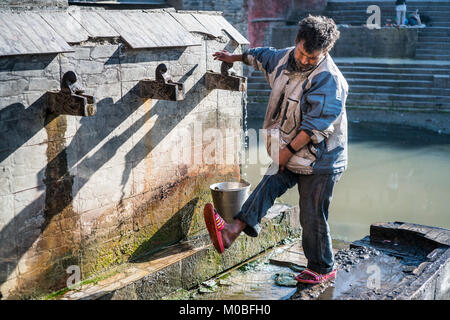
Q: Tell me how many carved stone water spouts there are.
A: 3